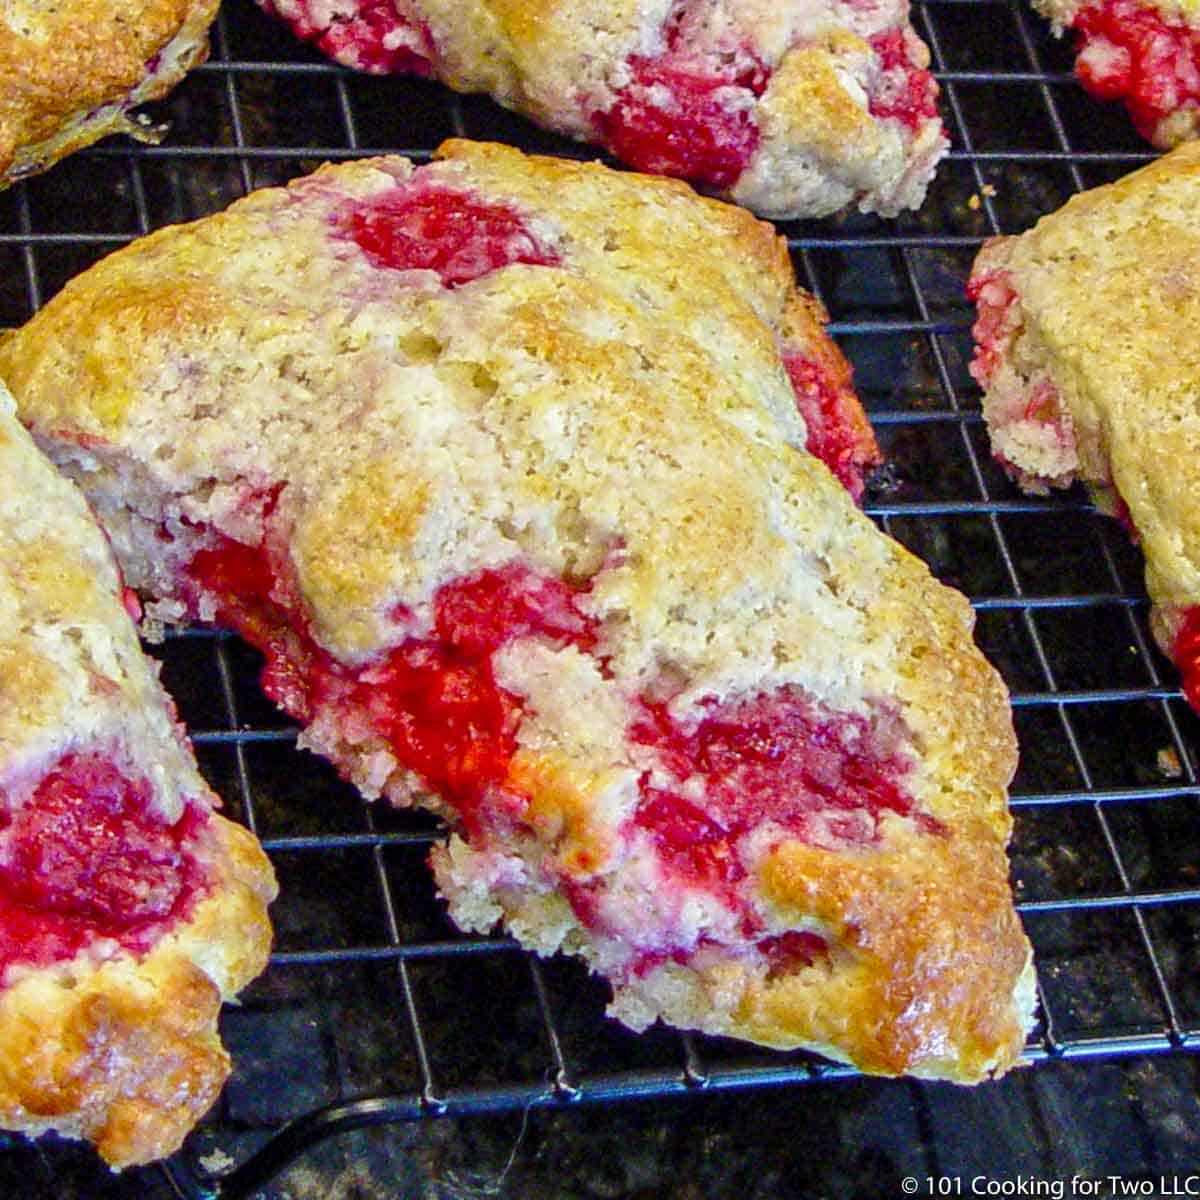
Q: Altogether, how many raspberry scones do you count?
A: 6